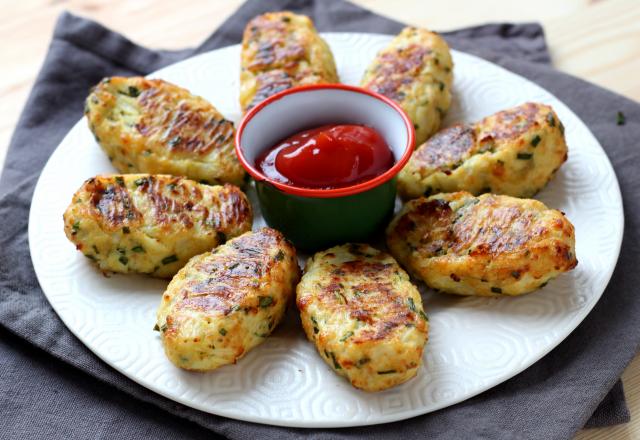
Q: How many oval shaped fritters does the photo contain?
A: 8